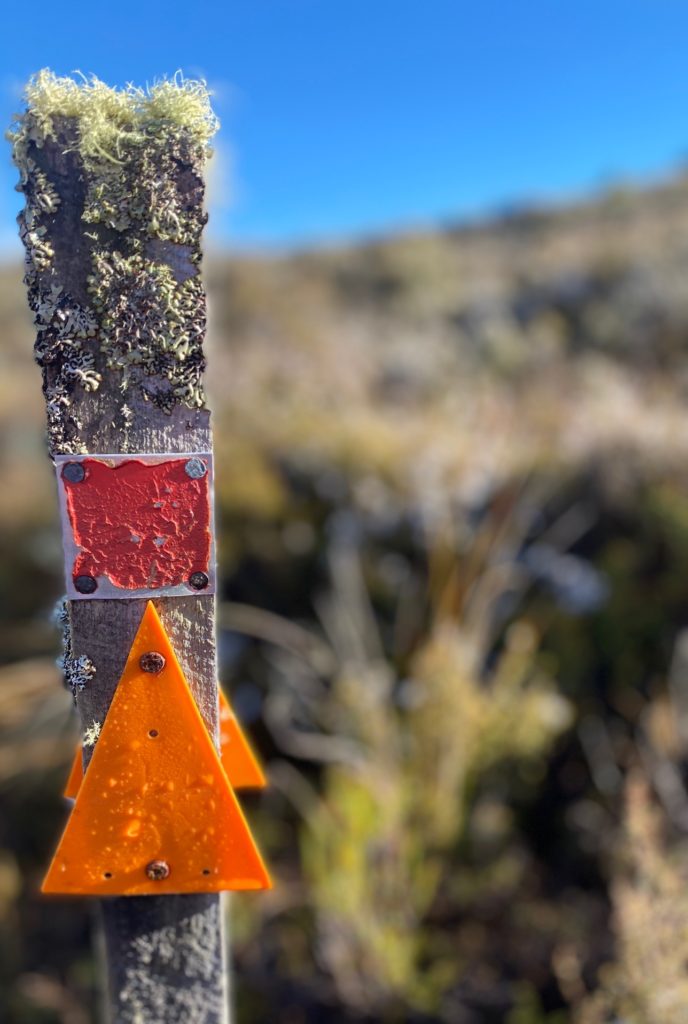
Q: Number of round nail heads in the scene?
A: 6